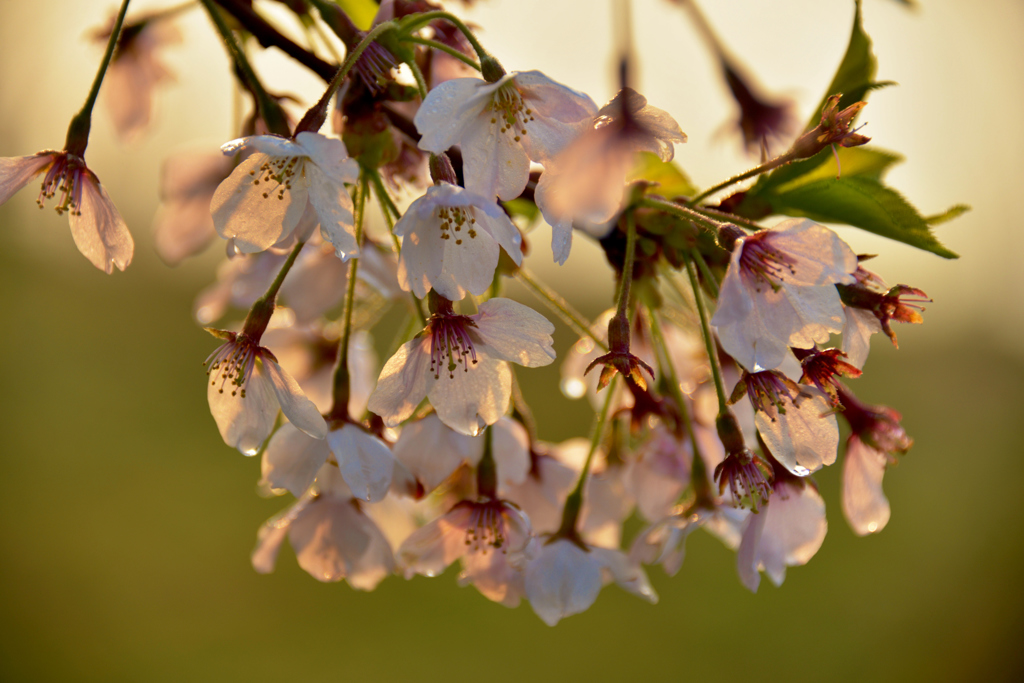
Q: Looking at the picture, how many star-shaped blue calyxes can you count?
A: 0